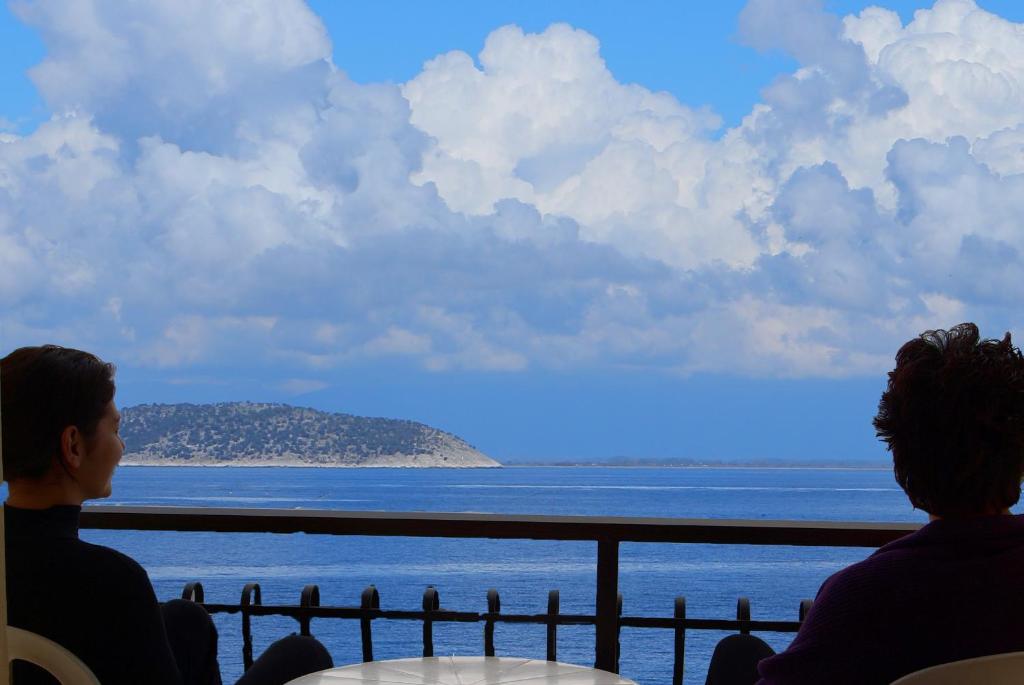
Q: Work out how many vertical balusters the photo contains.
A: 11